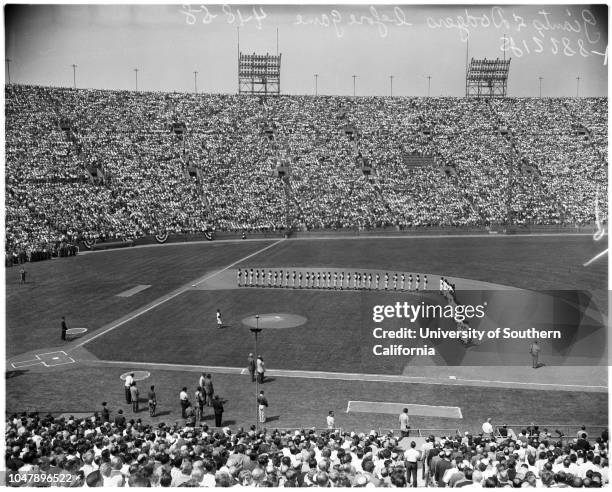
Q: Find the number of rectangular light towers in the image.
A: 2